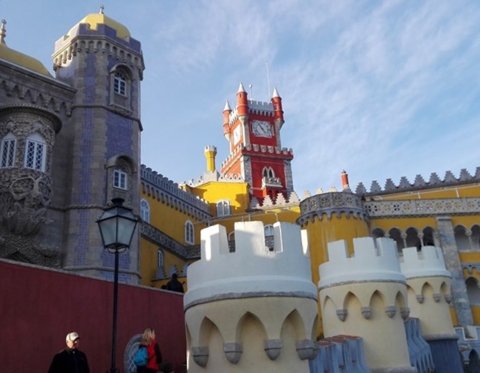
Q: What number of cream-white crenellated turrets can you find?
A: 3